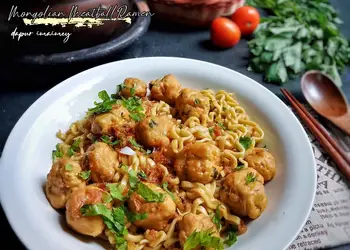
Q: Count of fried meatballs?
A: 13